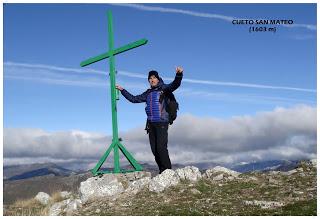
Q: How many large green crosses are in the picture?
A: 1